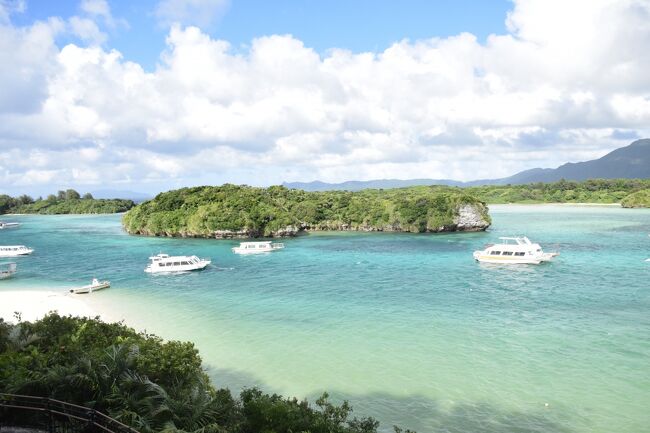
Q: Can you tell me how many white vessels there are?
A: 7